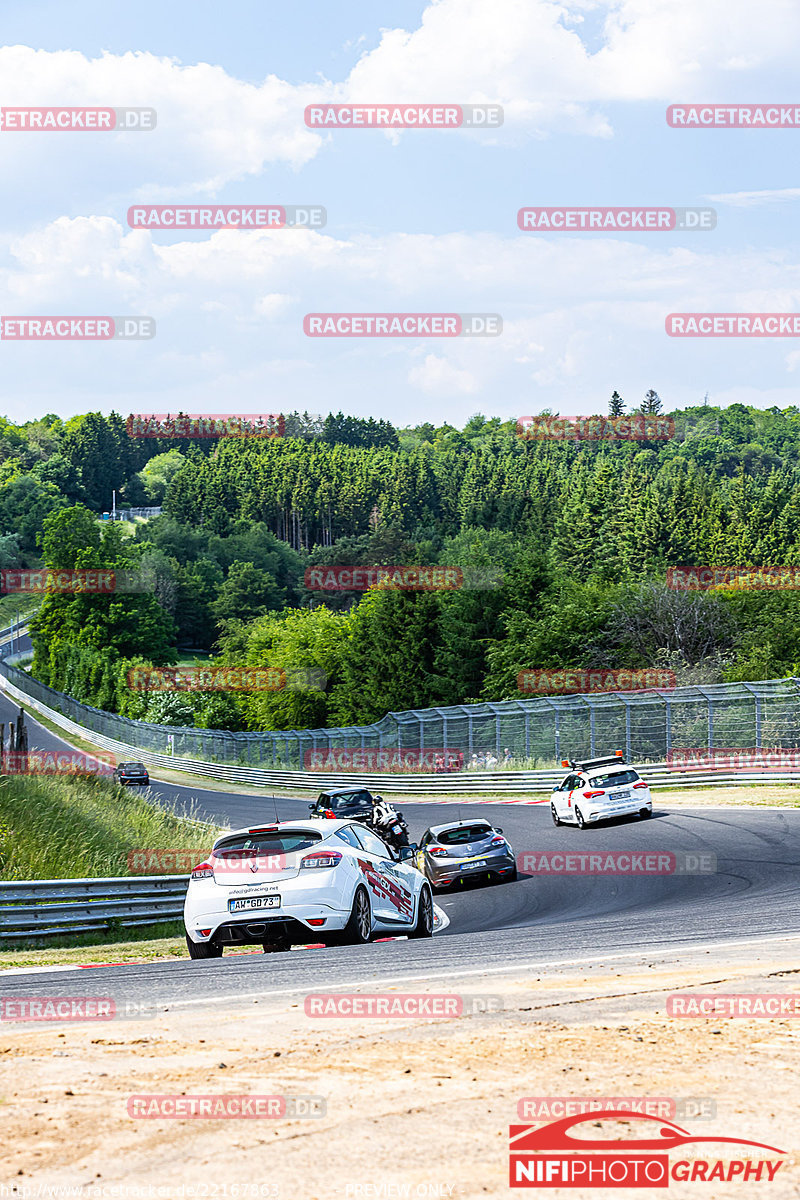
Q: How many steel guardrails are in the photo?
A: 2